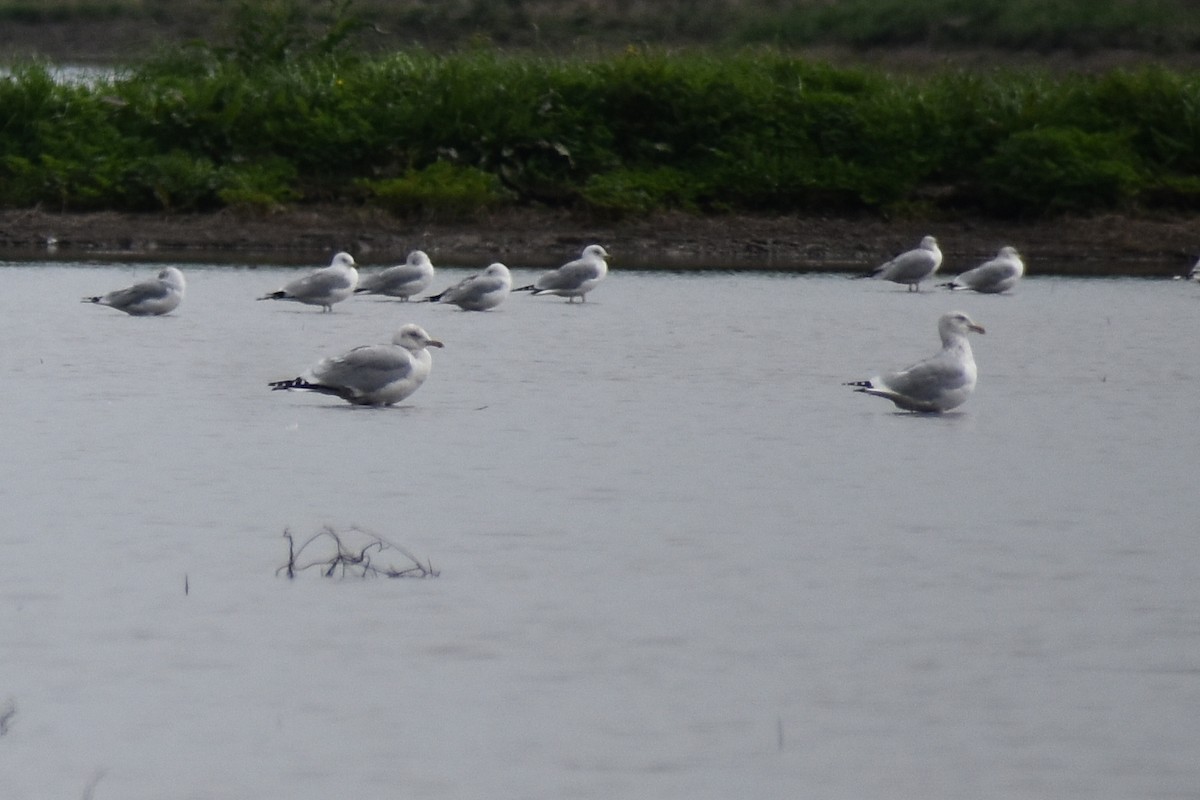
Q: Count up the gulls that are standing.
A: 4